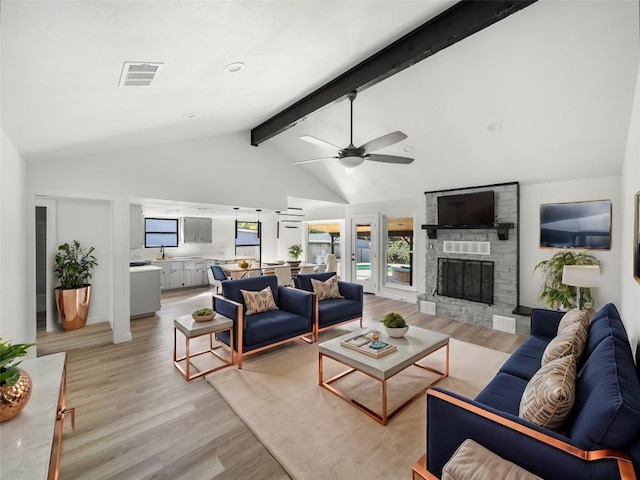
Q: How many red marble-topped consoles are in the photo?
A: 0